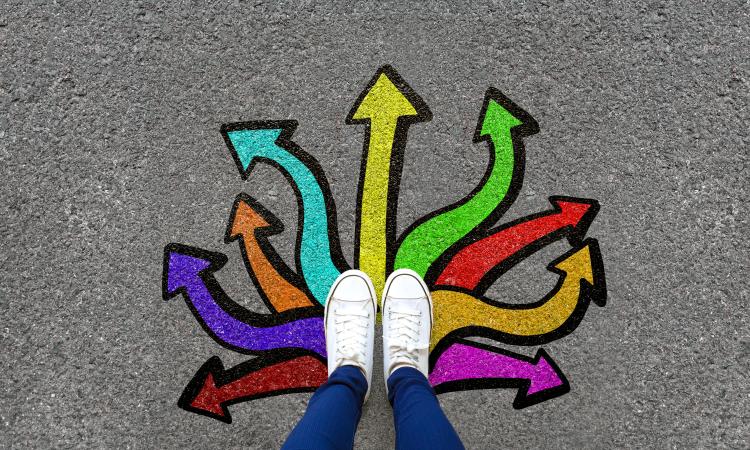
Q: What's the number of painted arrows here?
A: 9